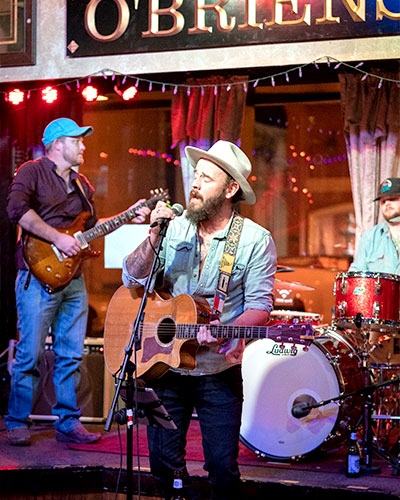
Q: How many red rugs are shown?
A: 1